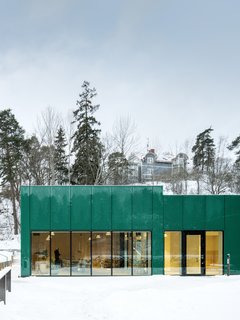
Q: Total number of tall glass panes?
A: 9